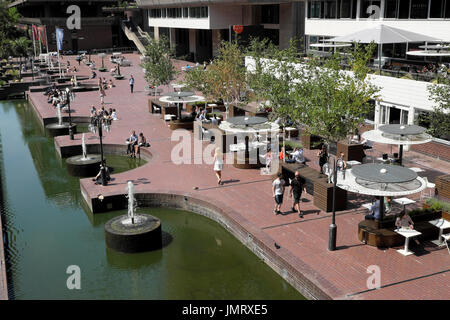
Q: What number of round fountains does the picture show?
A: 3